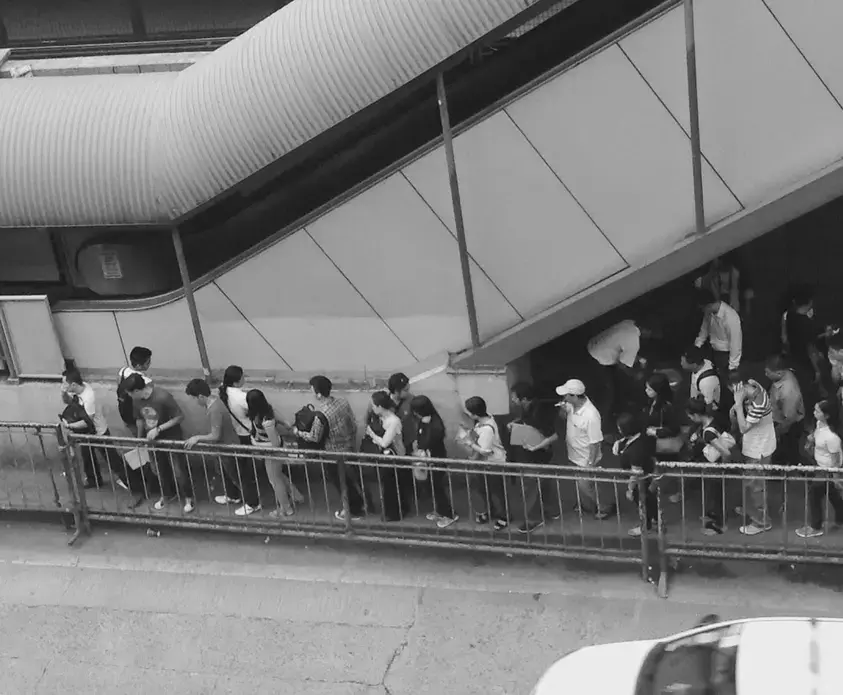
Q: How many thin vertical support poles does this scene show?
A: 3